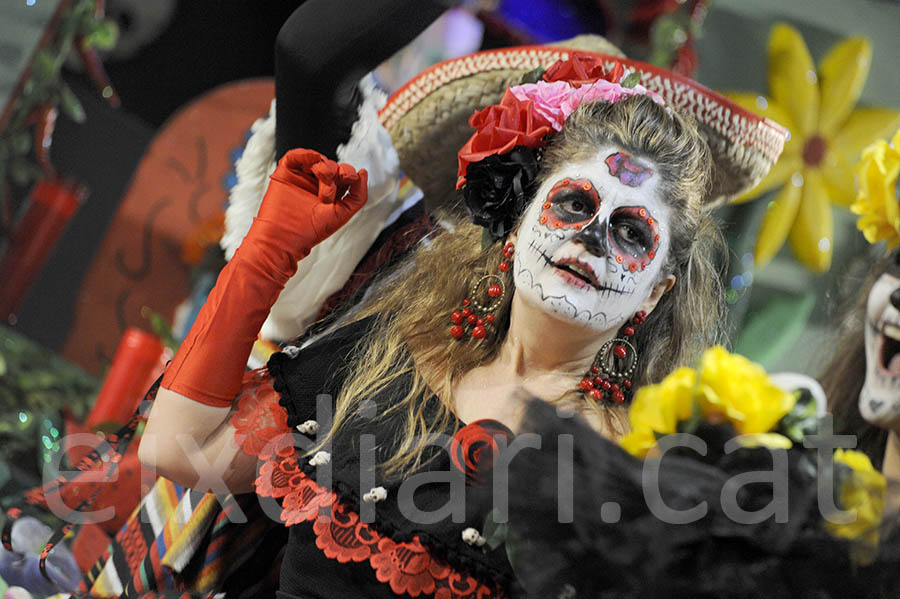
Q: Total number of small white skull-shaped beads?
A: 5